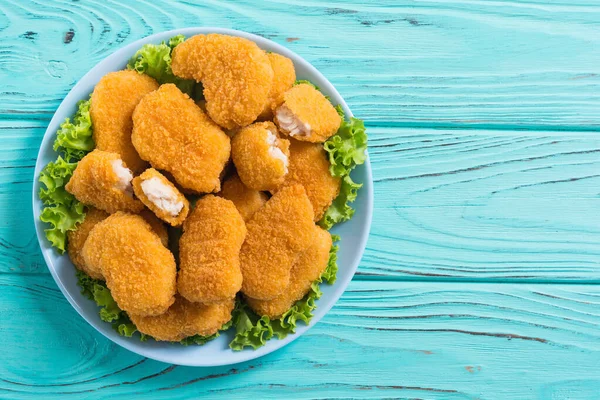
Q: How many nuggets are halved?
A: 4